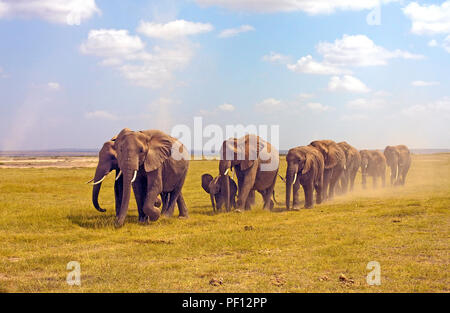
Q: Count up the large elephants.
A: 8